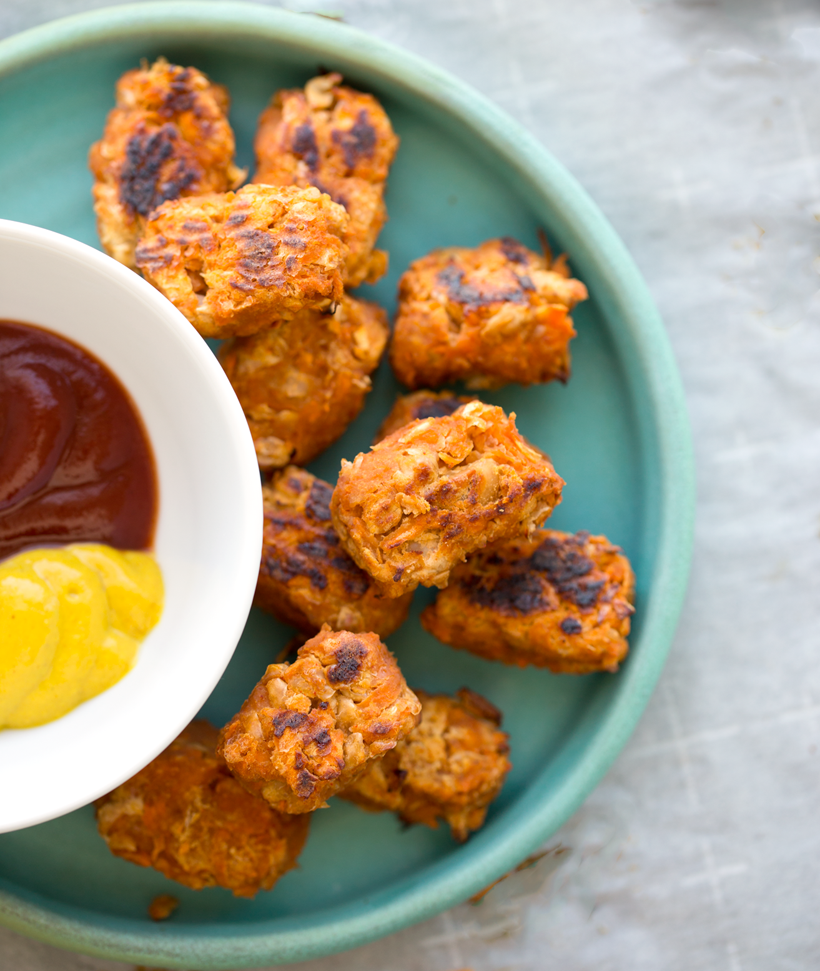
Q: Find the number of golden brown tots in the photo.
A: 12